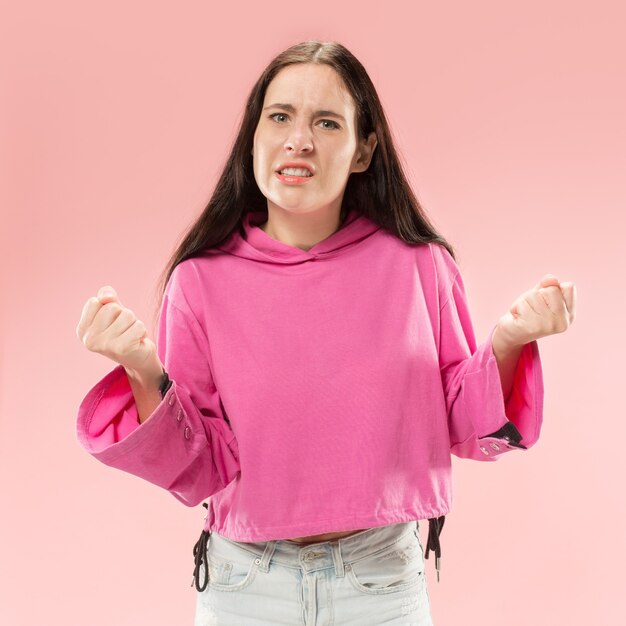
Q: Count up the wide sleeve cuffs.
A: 2